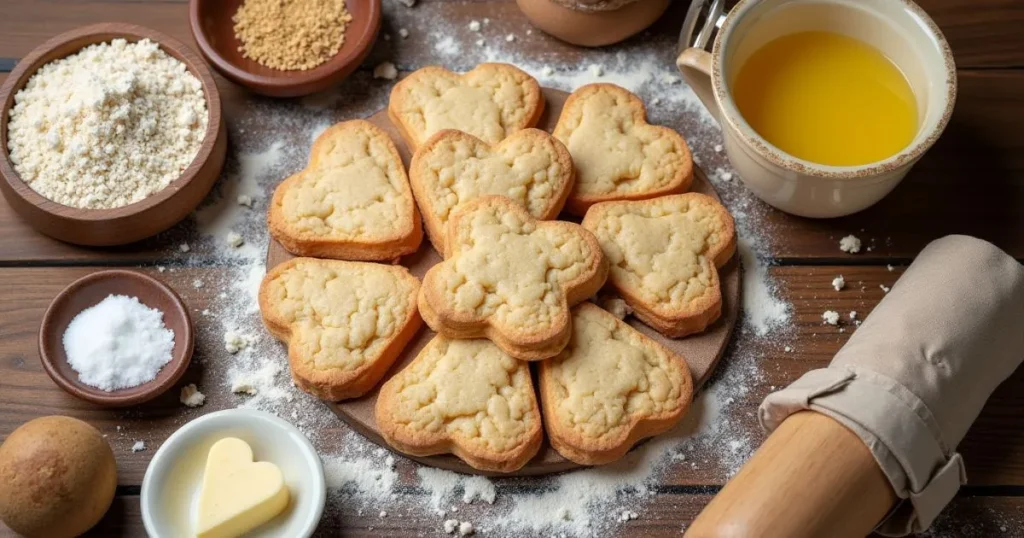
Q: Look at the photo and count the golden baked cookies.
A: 9